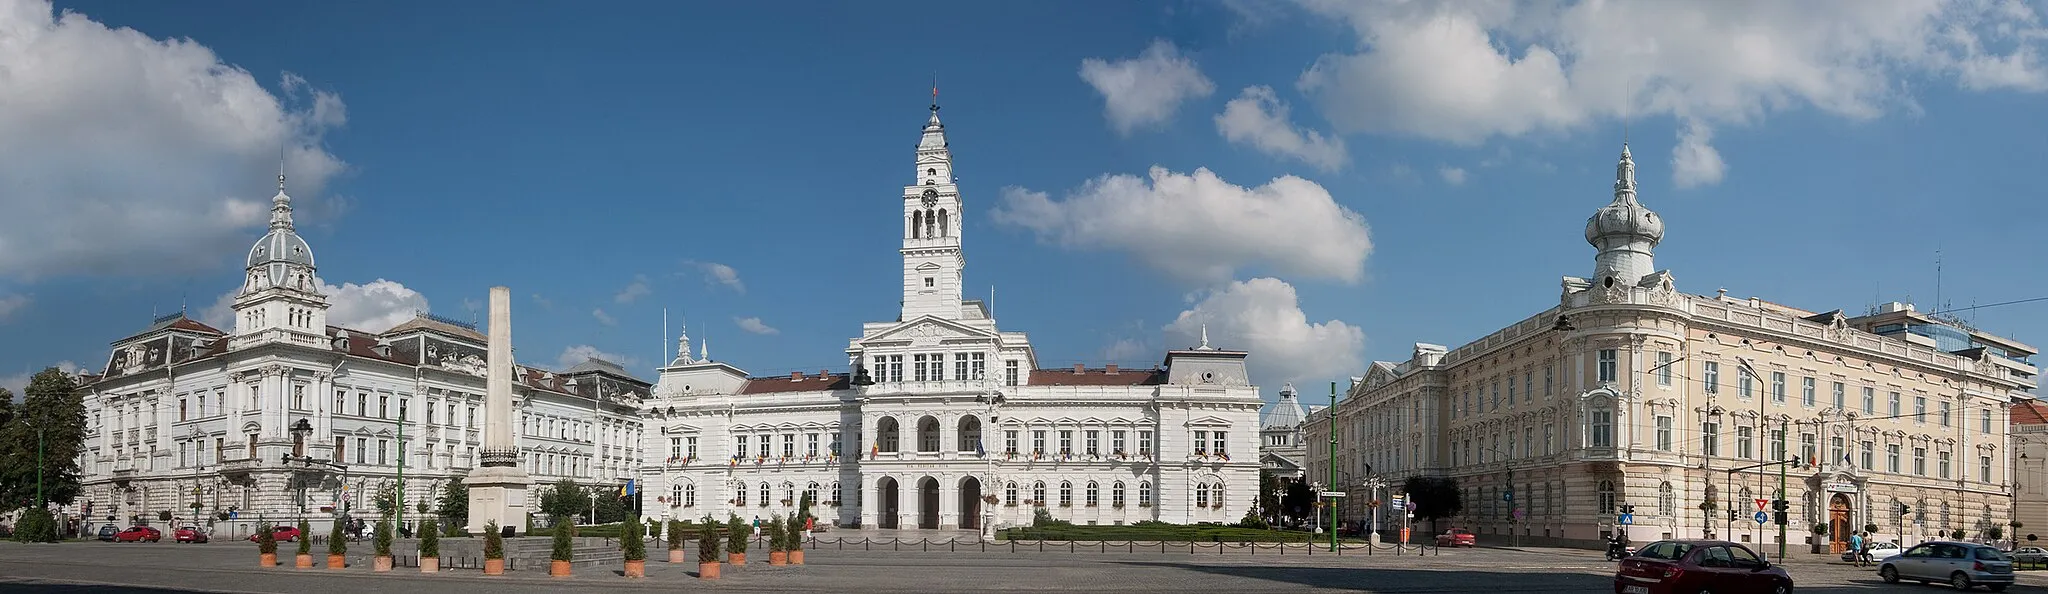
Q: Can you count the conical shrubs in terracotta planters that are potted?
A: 13